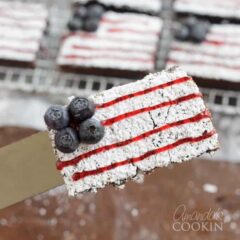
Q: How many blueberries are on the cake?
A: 4